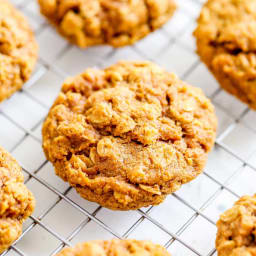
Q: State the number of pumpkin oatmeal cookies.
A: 7